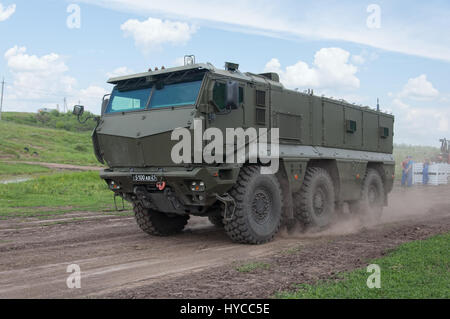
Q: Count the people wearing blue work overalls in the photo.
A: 3